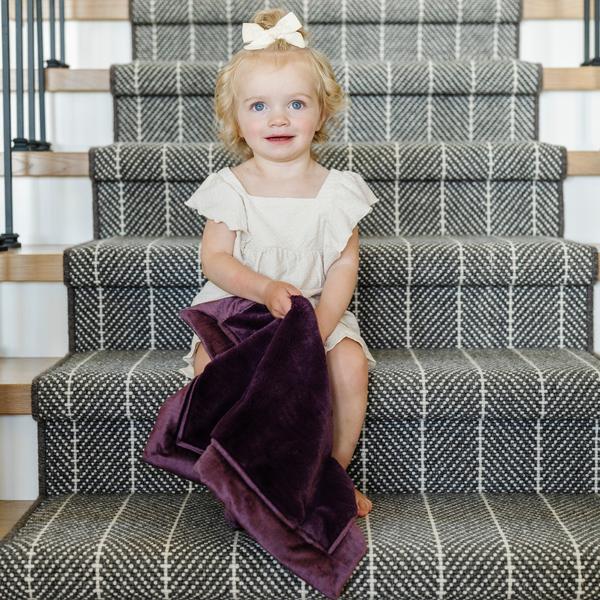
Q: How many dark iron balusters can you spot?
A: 8